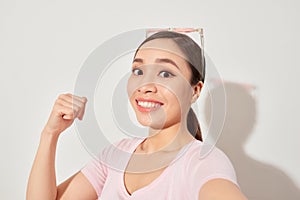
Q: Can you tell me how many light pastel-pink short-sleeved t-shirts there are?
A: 1